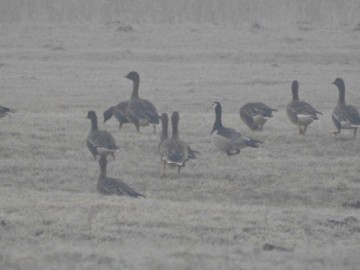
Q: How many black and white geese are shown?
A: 1